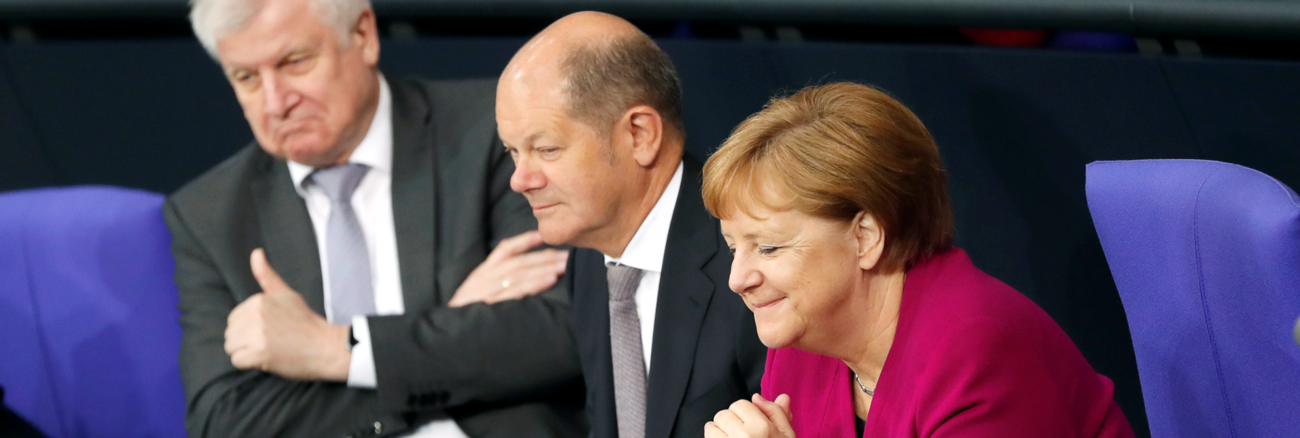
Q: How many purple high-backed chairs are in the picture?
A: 2